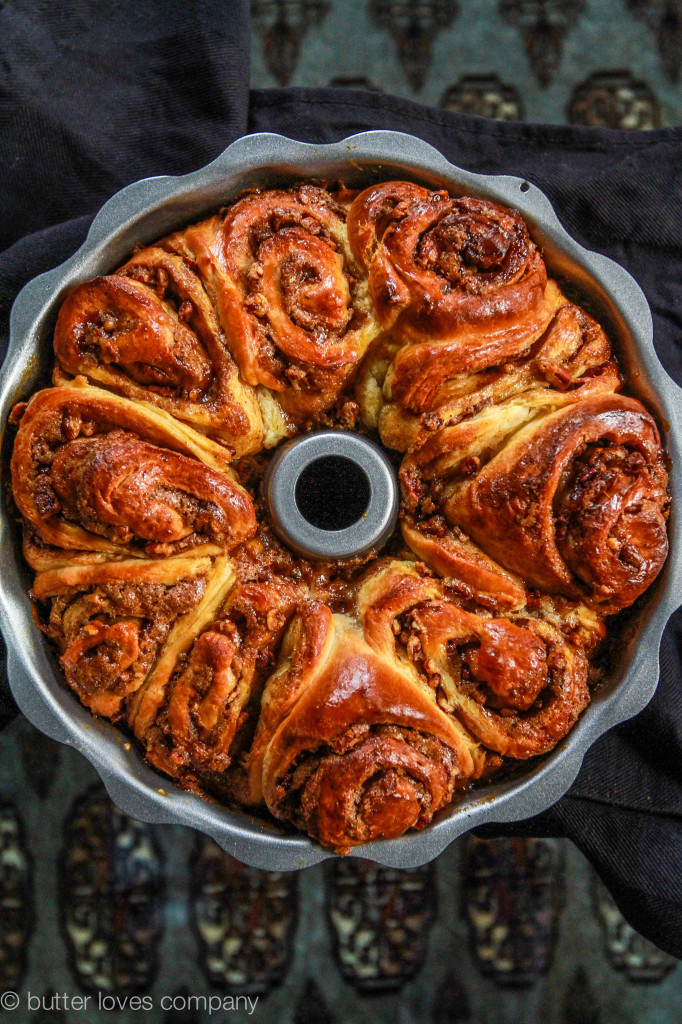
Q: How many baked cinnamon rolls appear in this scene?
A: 9